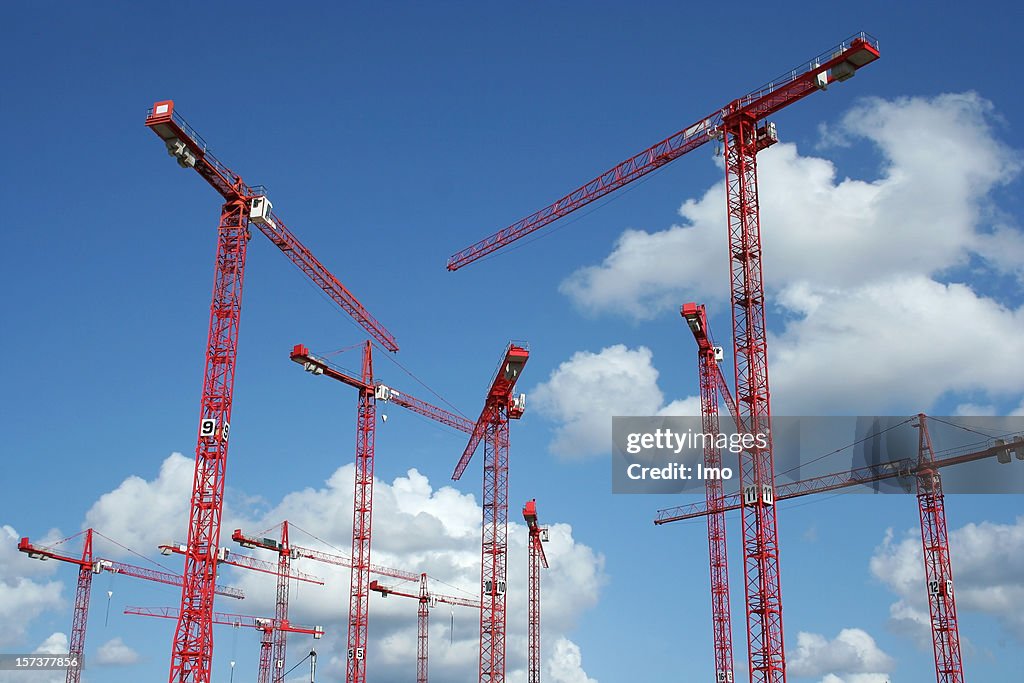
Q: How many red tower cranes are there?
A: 12